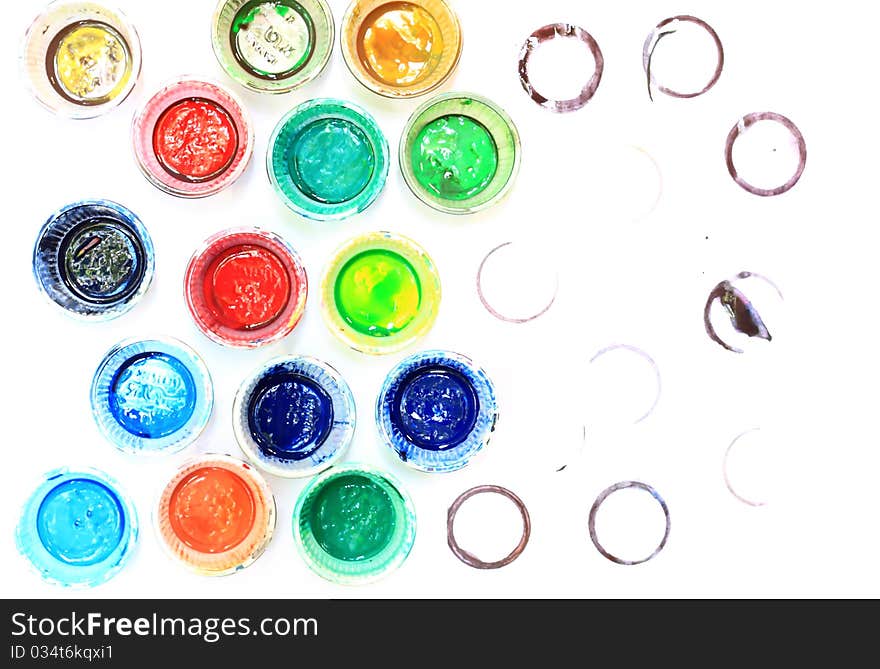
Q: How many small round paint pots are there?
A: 15